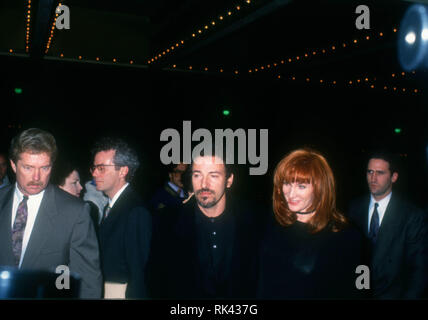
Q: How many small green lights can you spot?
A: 3